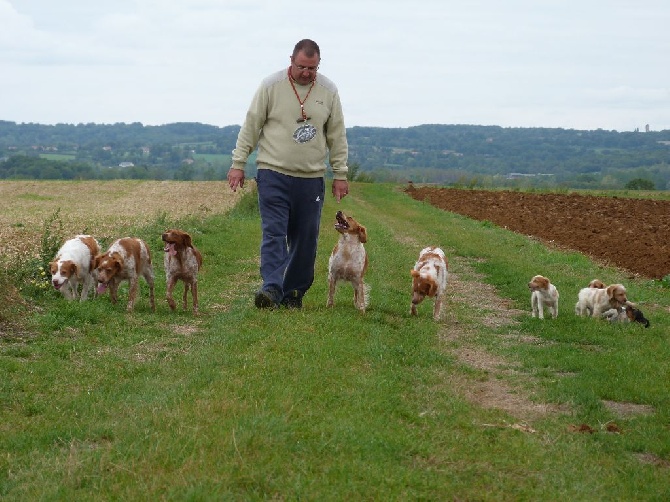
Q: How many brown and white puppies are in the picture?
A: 3